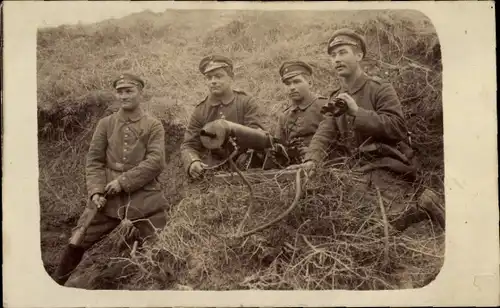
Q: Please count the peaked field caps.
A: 4